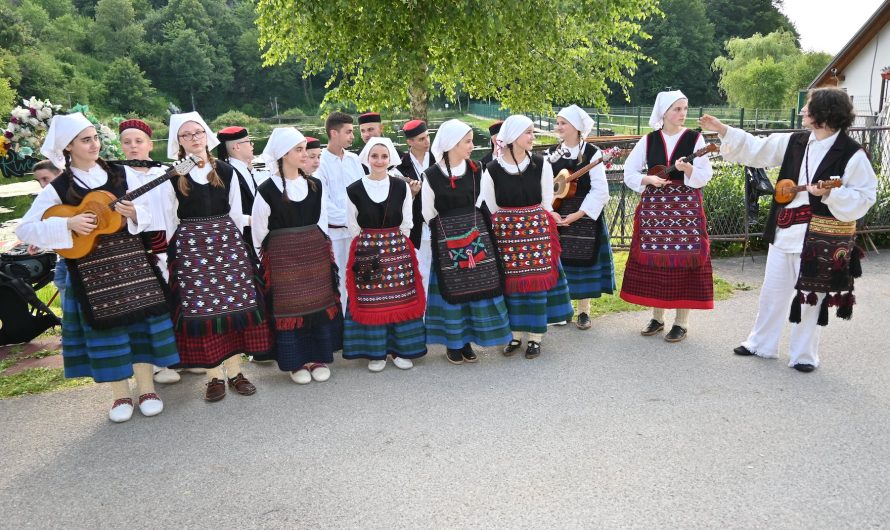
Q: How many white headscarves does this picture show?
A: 8